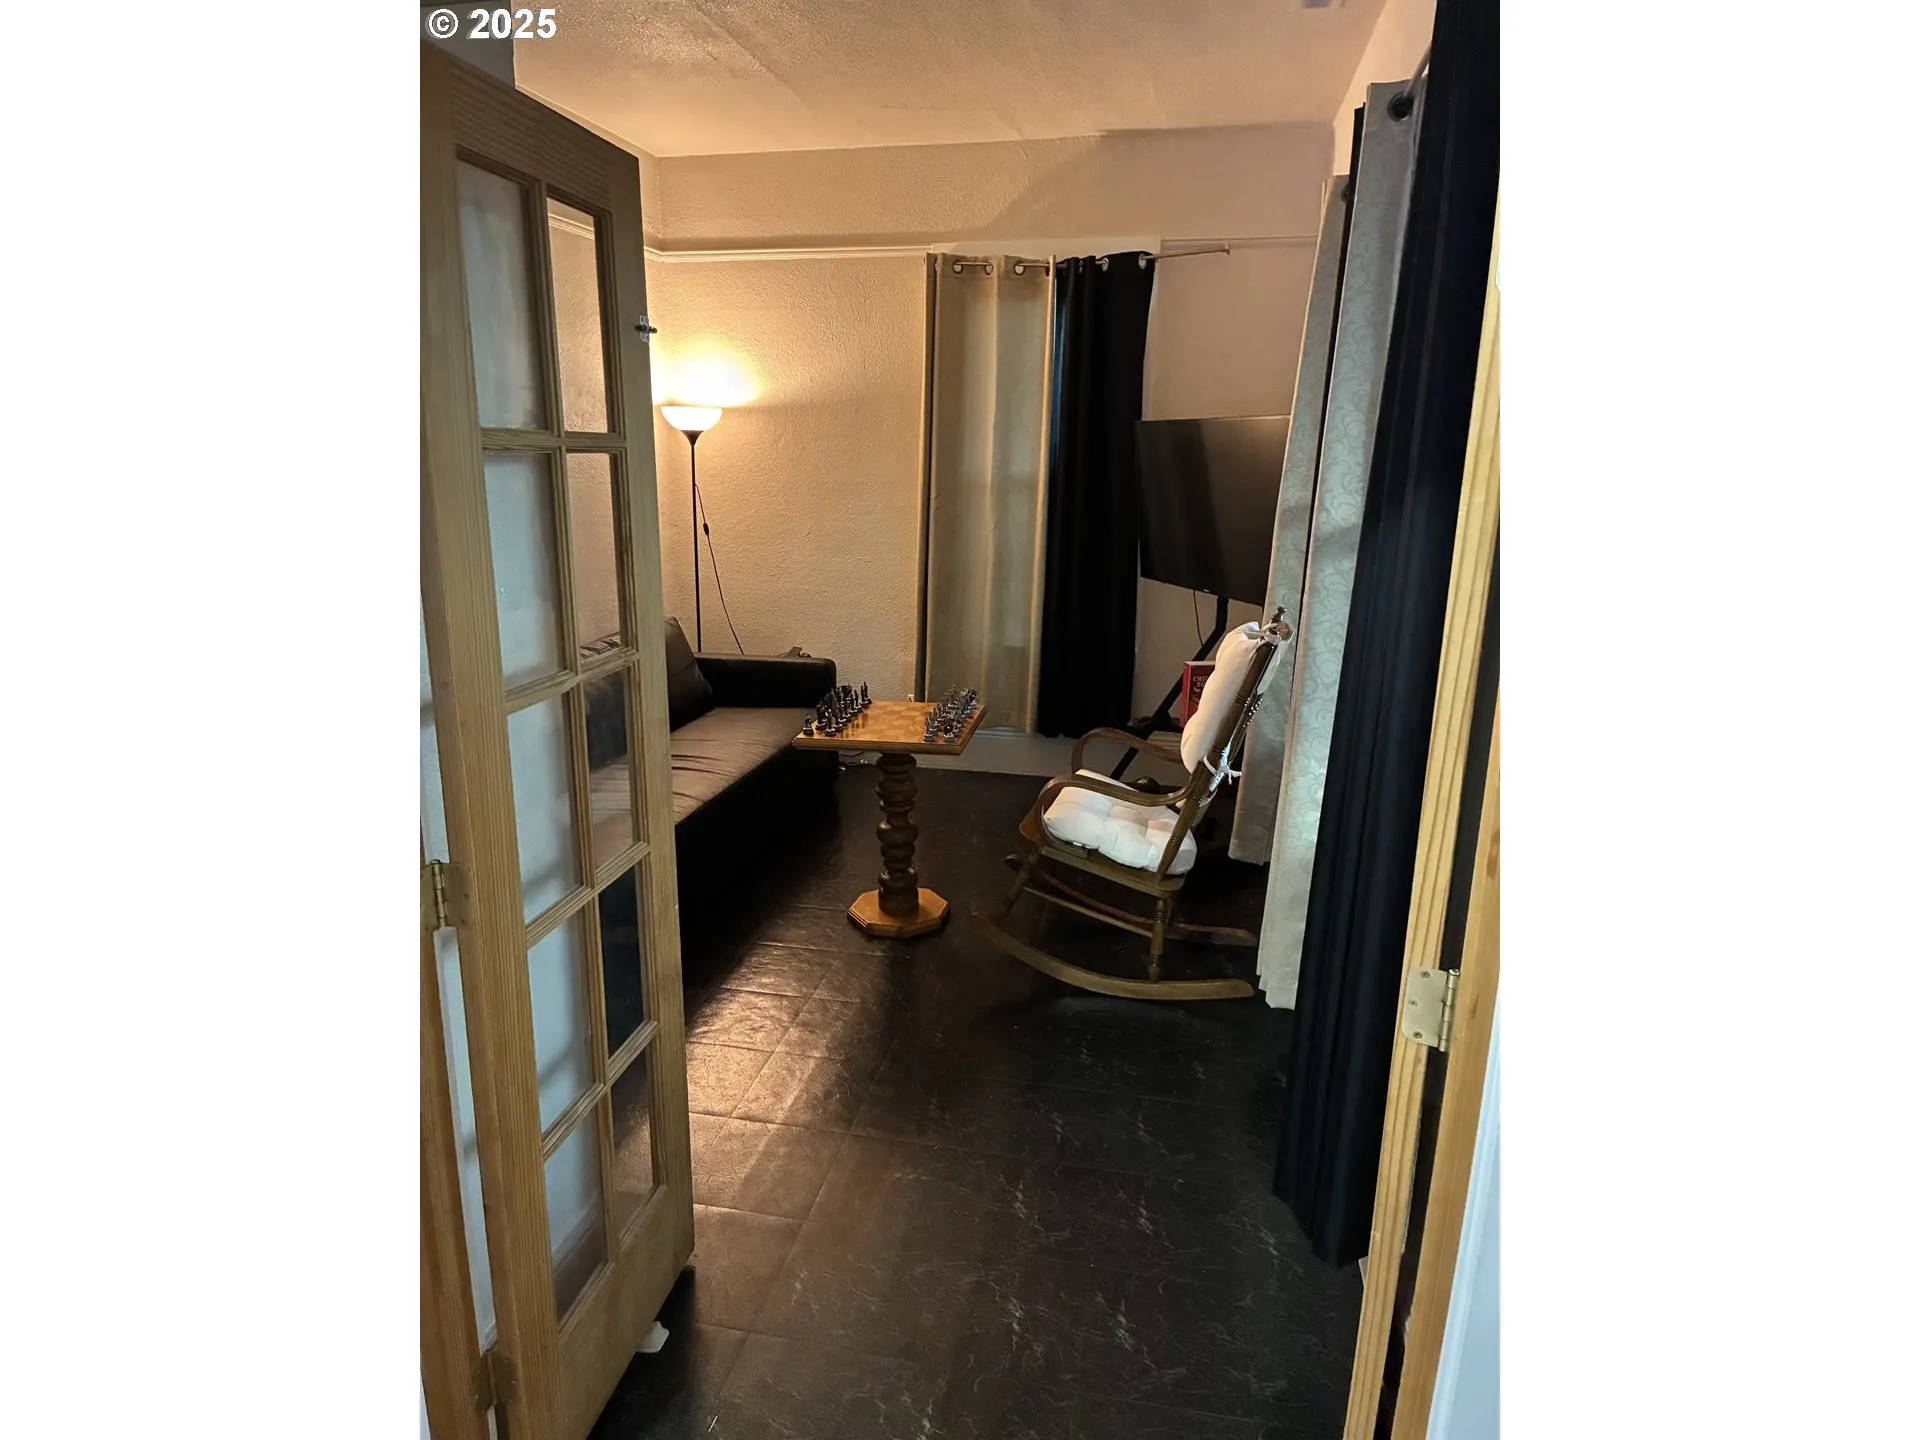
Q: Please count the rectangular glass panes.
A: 10